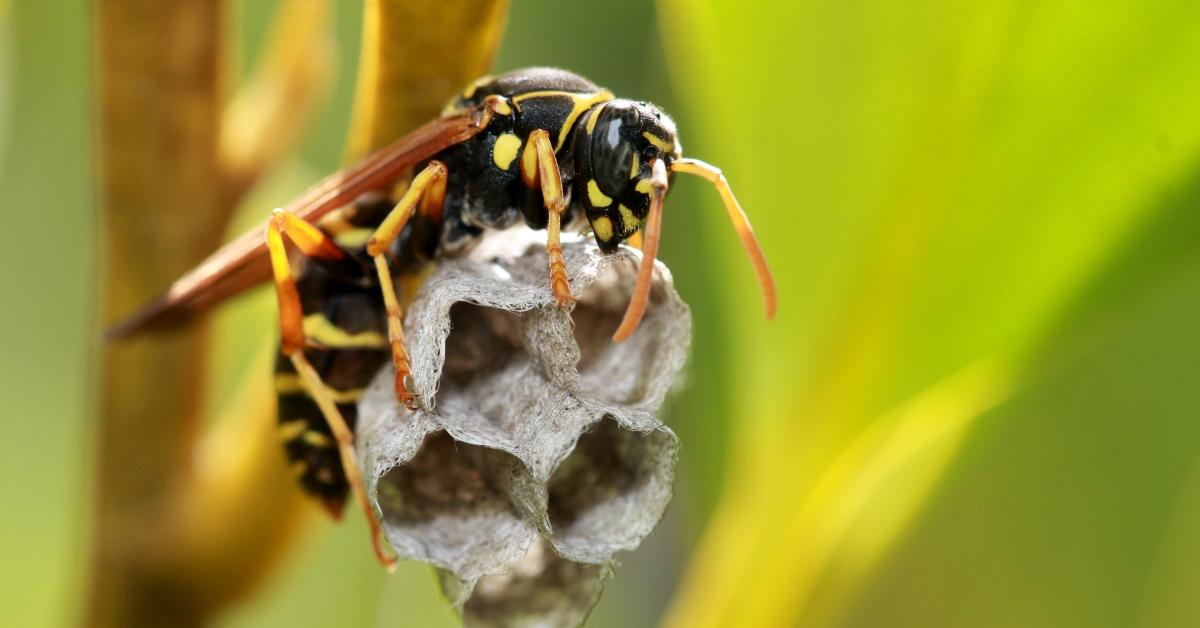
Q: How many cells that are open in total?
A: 5